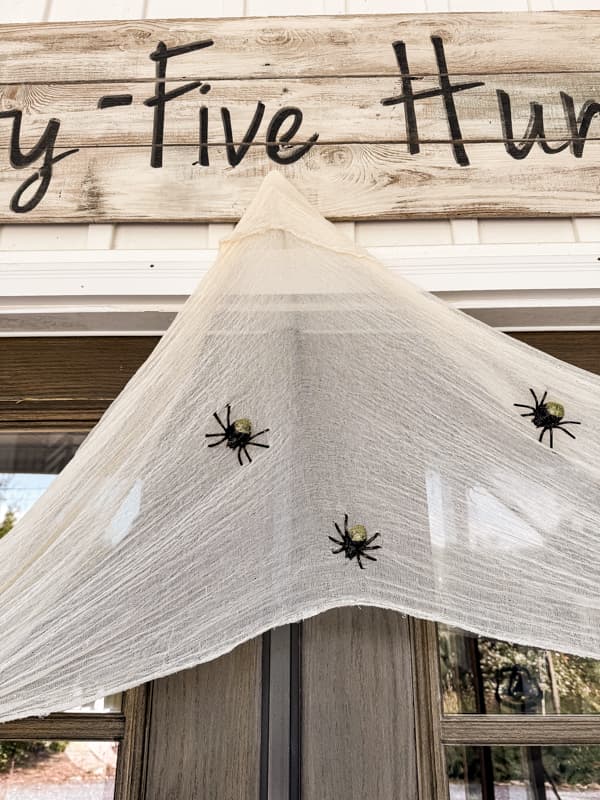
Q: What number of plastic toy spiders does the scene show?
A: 3